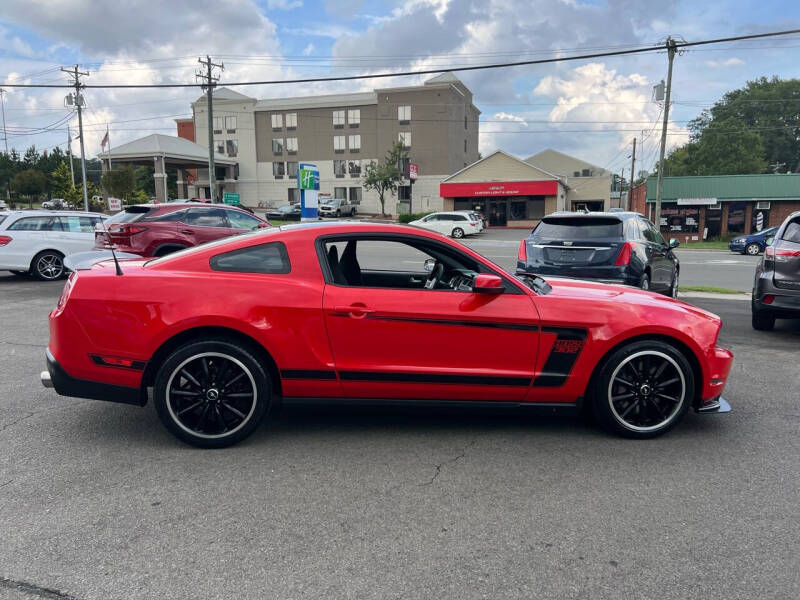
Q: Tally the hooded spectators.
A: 0